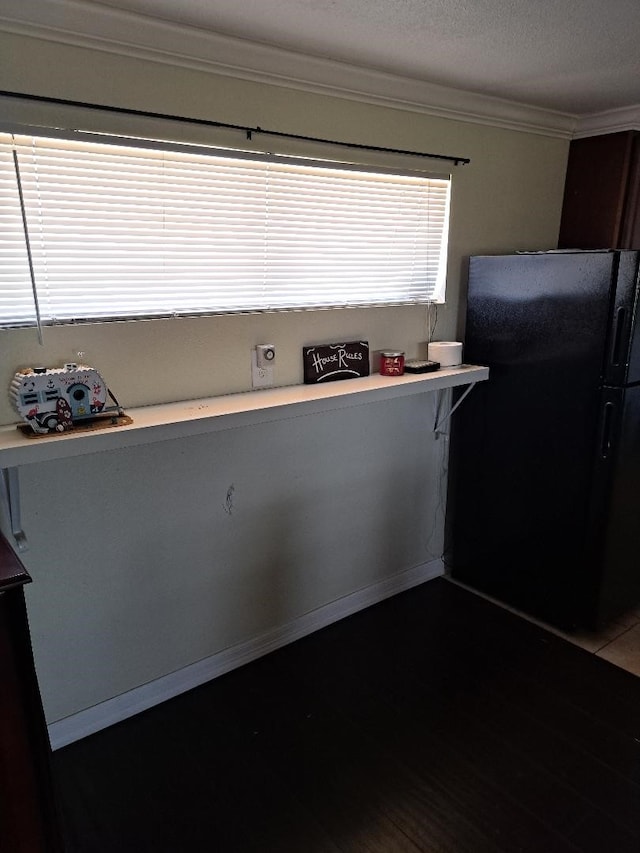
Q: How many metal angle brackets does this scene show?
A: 2